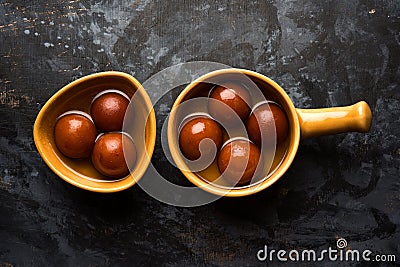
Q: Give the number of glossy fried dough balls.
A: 7